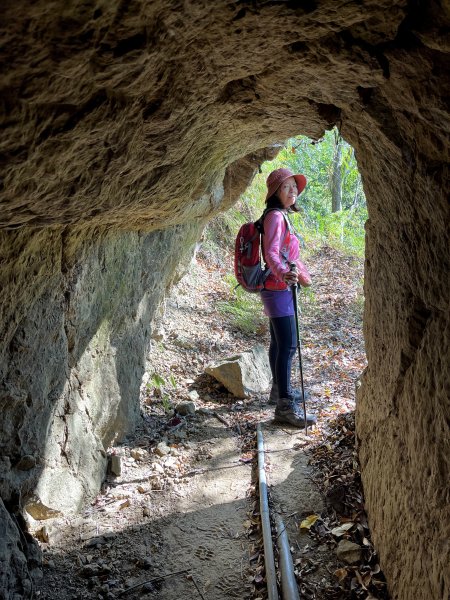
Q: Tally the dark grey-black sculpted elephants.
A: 0